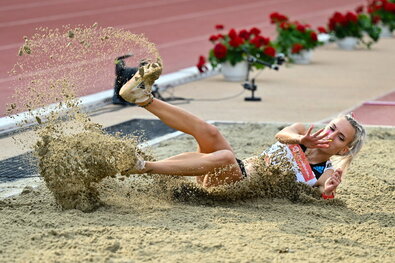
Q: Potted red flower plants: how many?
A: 4